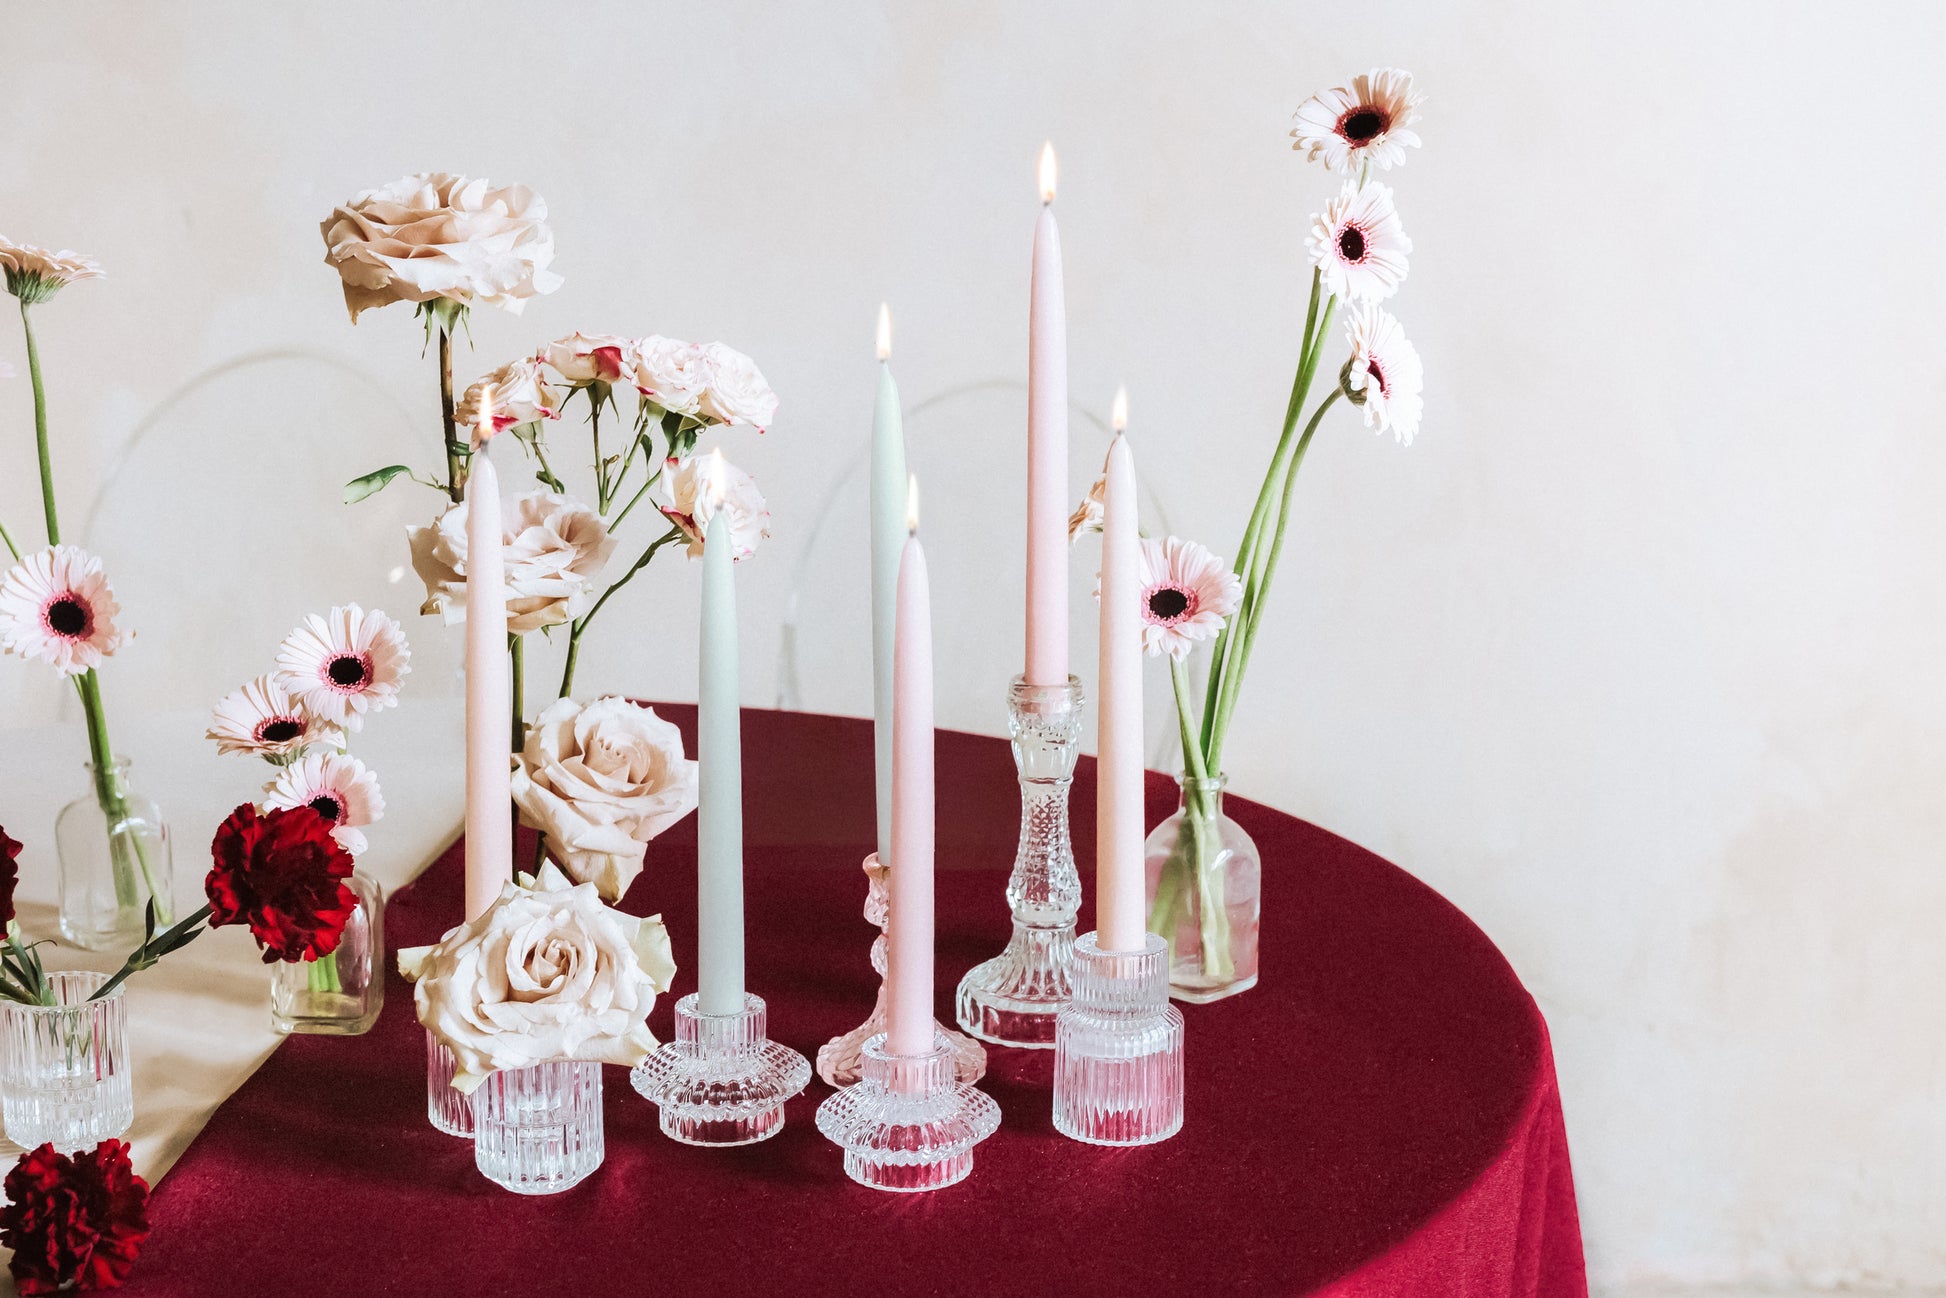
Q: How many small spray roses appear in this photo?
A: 5